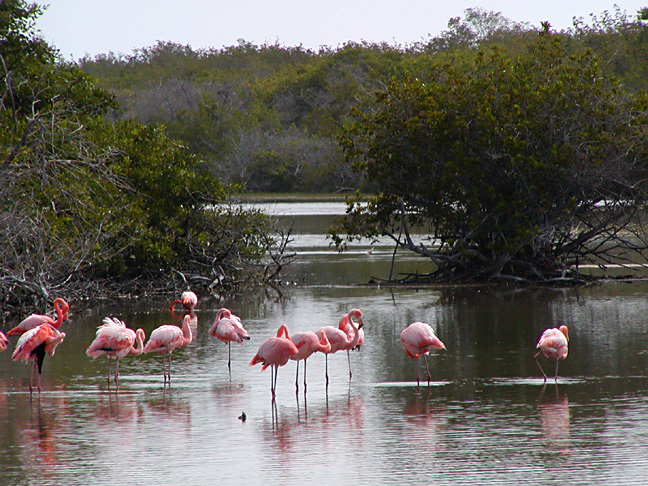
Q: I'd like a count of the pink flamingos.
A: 13